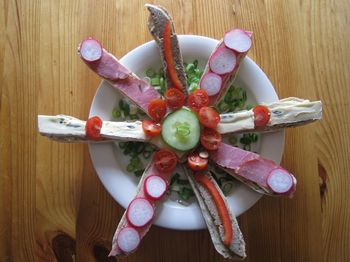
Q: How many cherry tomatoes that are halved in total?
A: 10